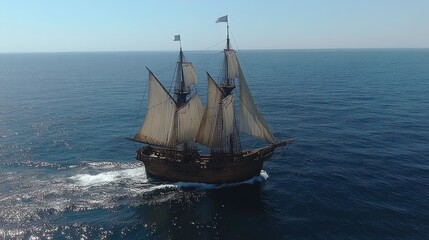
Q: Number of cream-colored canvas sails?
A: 7